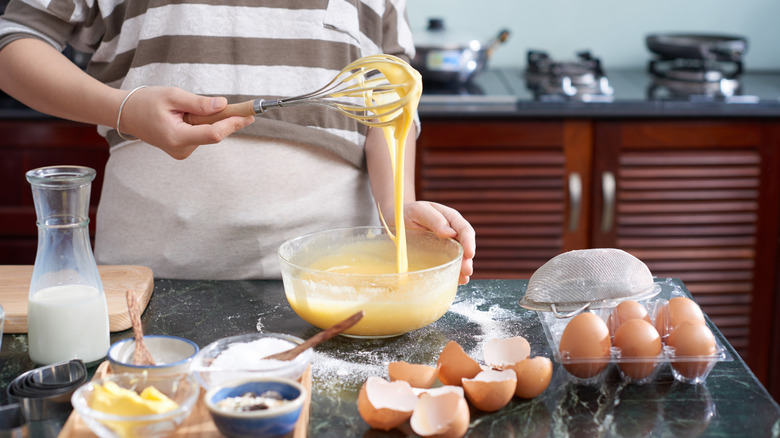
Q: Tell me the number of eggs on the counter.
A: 5